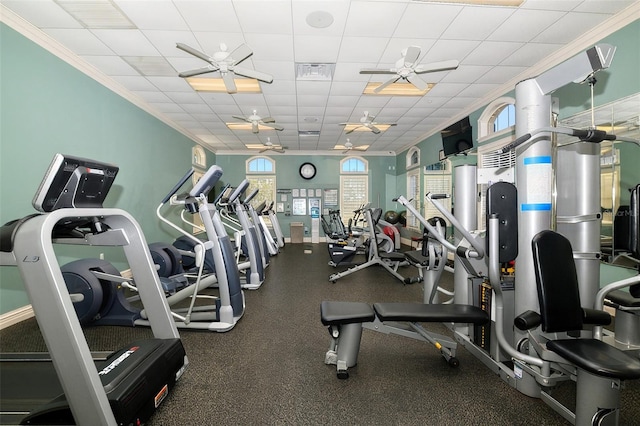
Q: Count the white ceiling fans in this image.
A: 6